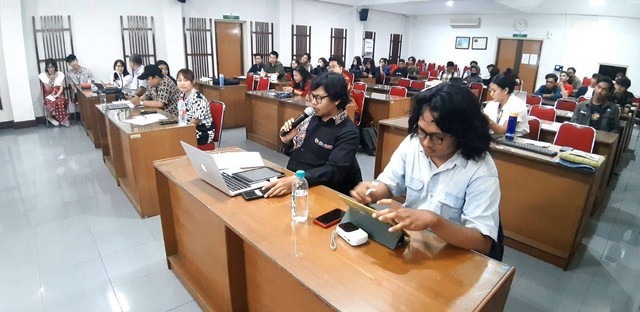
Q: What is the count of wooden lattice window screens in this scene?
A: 8